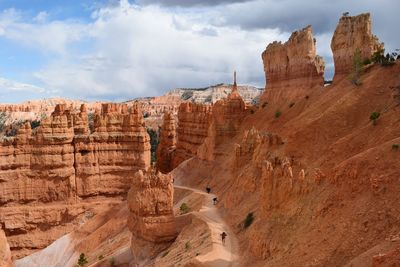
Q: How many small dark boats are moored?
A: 0